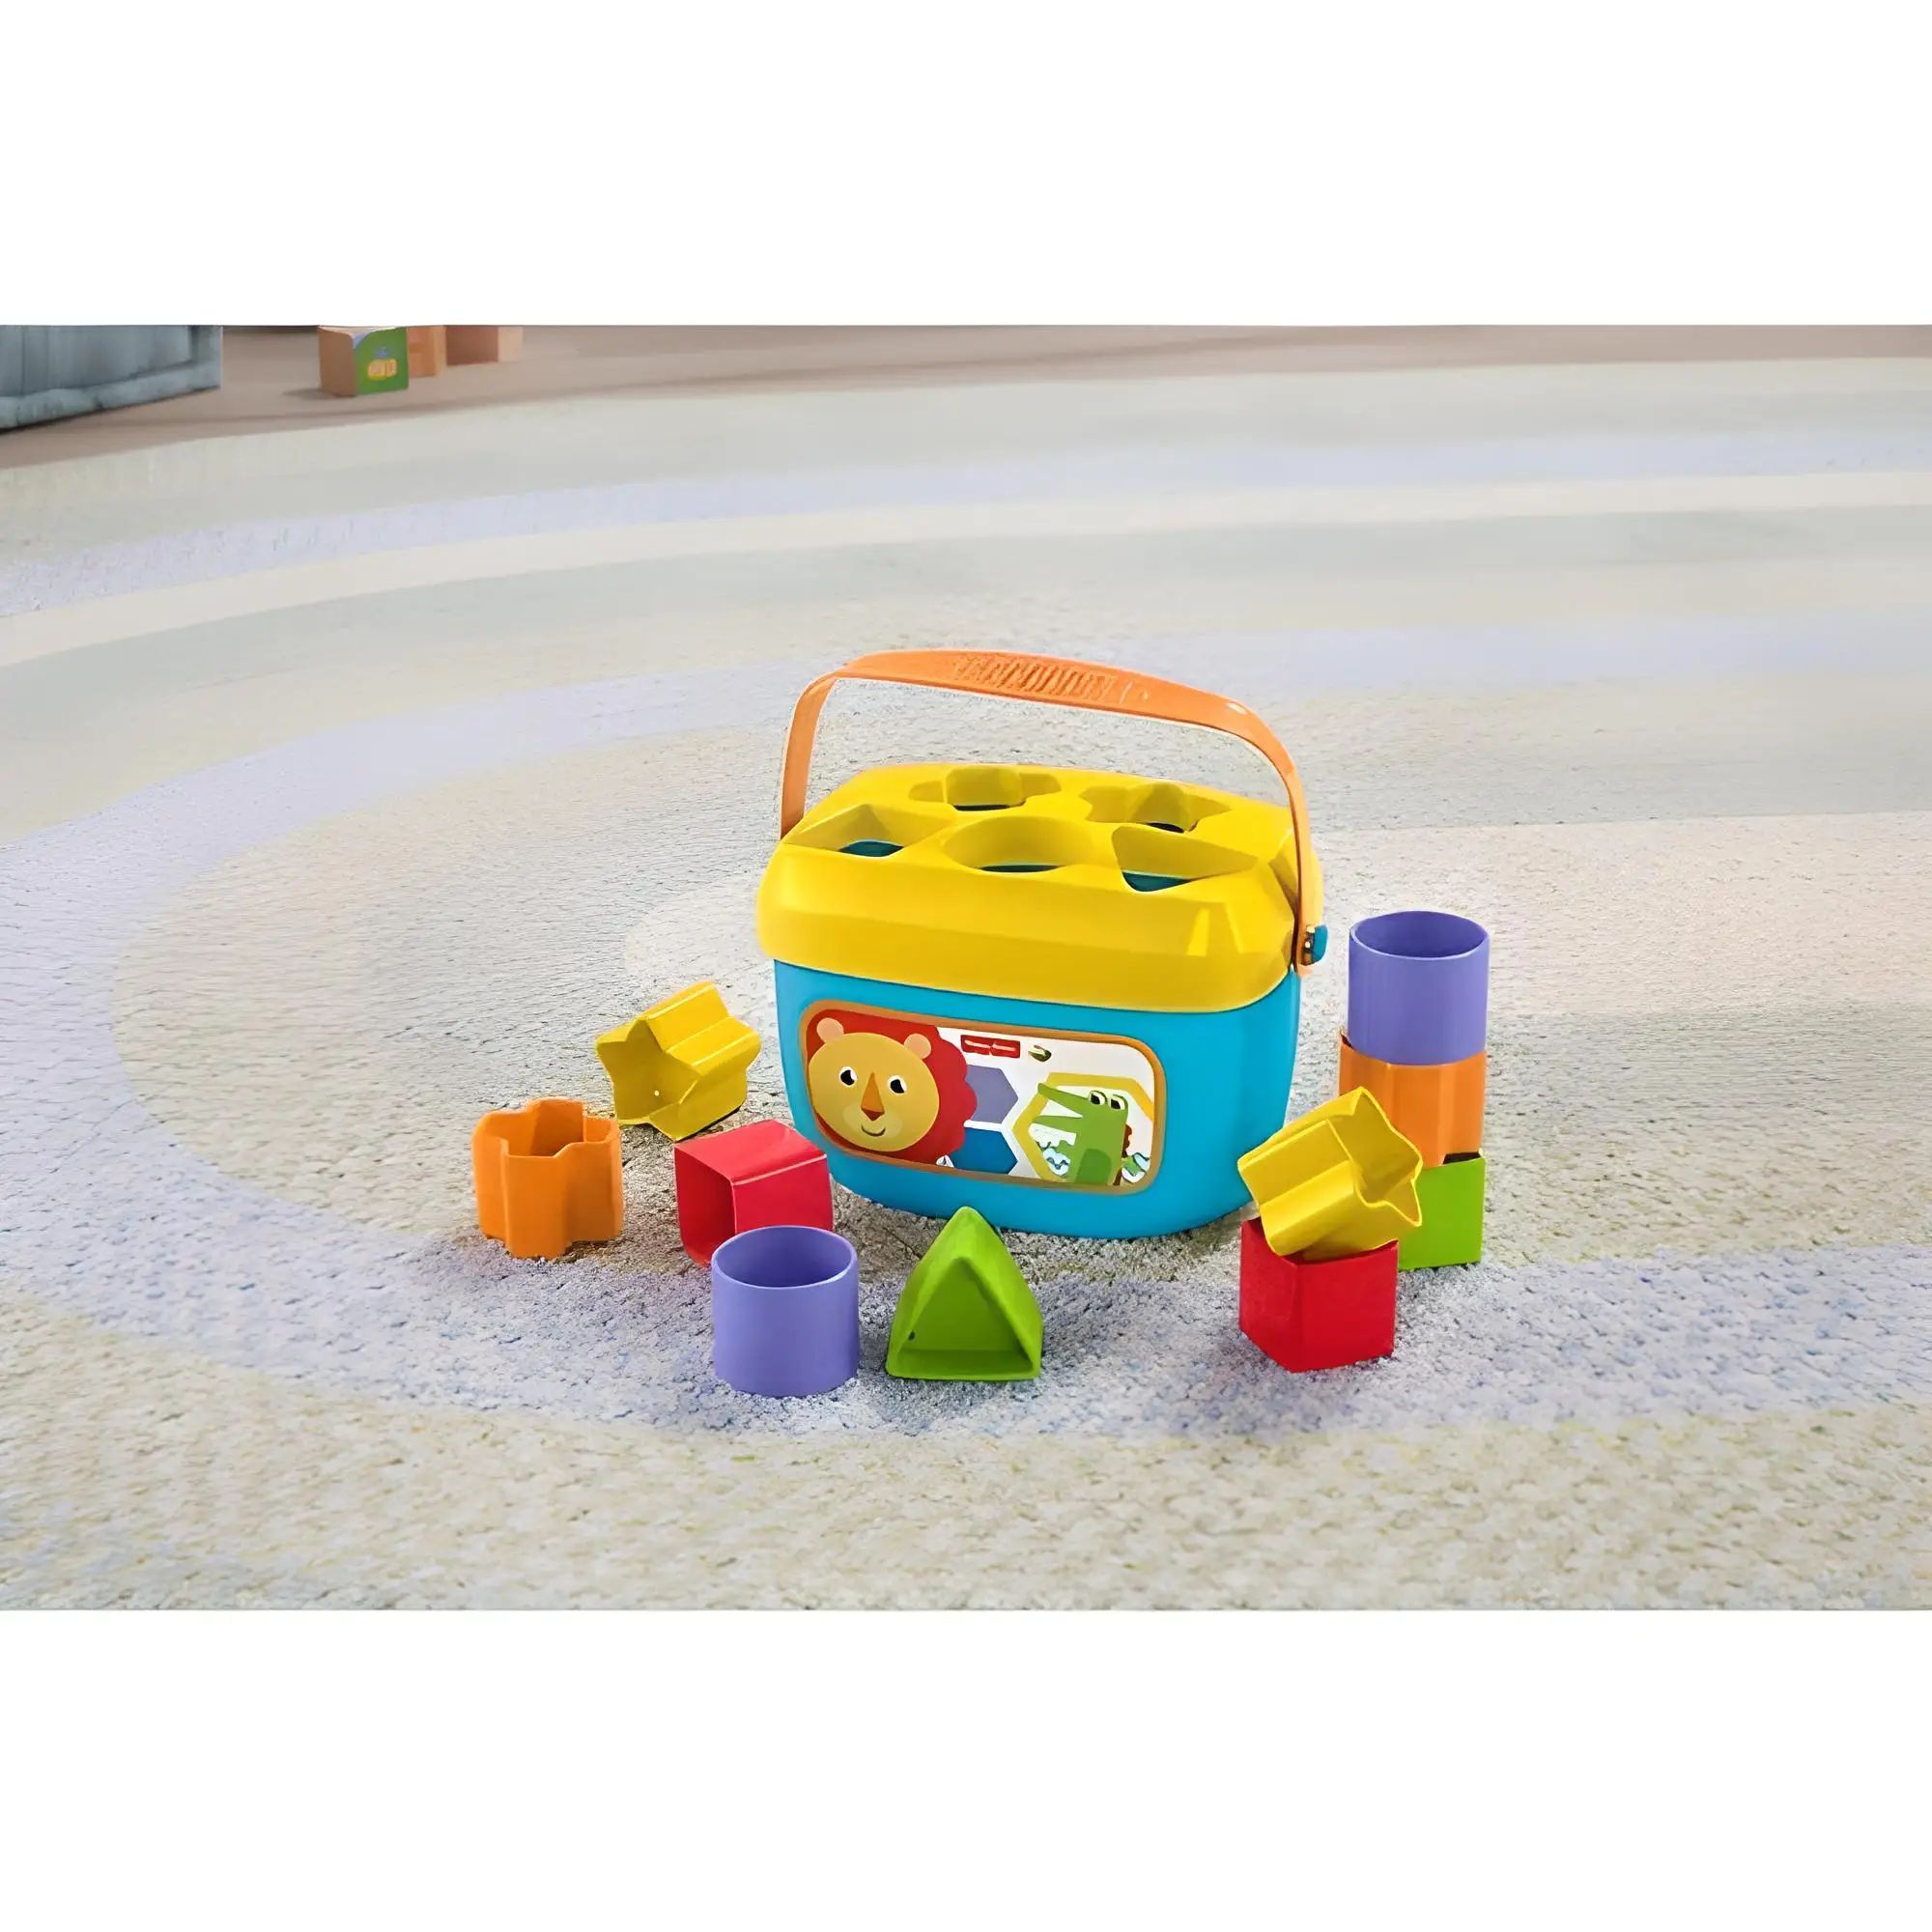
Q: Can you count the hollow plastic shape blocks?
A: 10